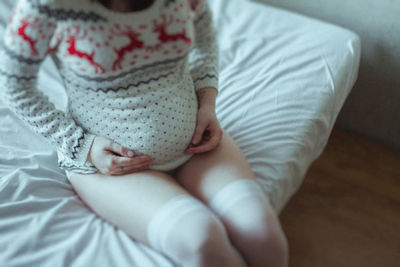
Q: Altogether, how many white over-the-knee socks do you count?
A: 2